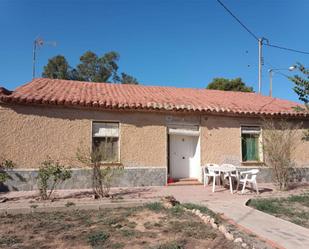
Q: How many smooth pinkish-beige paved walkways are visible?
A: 1